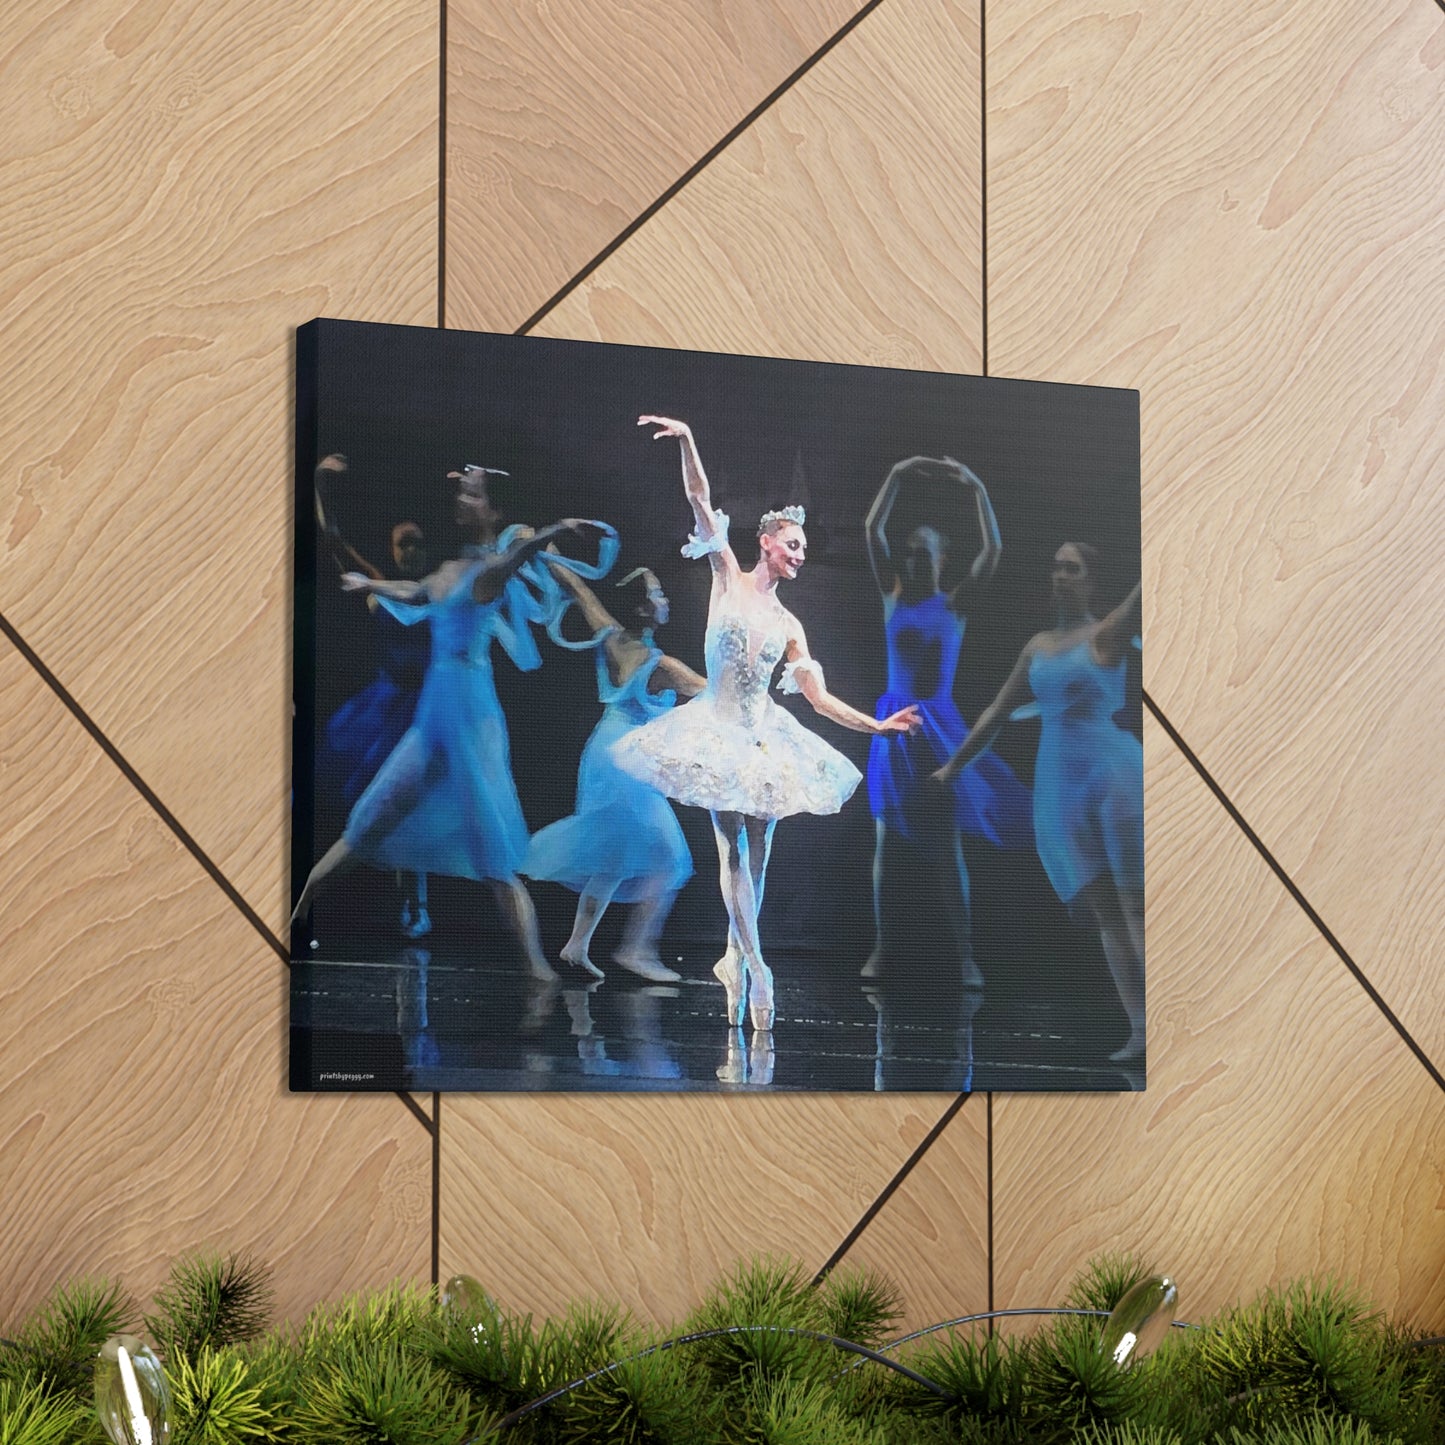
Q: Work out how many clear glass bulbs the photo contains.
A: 3